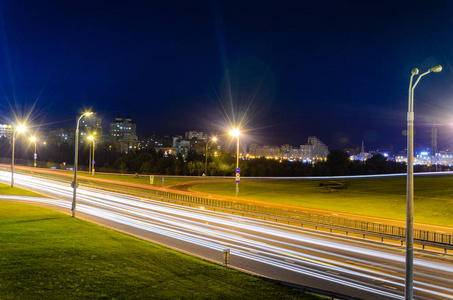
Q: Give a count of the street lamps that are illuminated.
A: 6